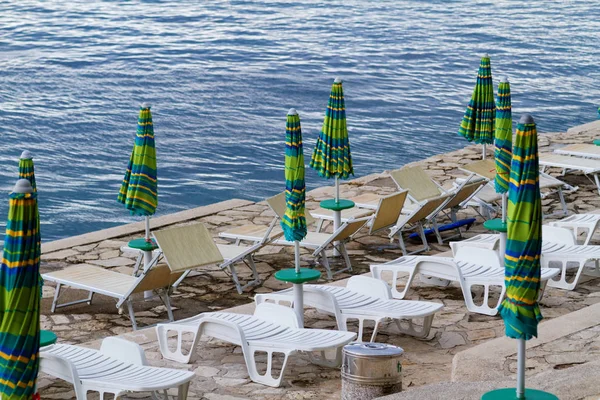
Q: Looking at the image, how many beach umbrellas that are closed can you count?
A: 8